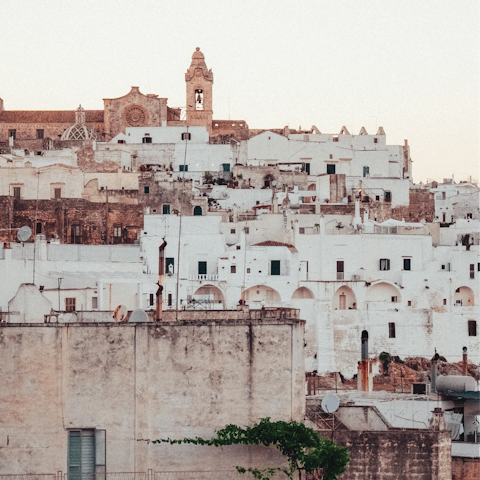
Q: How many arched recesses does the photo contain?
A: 6